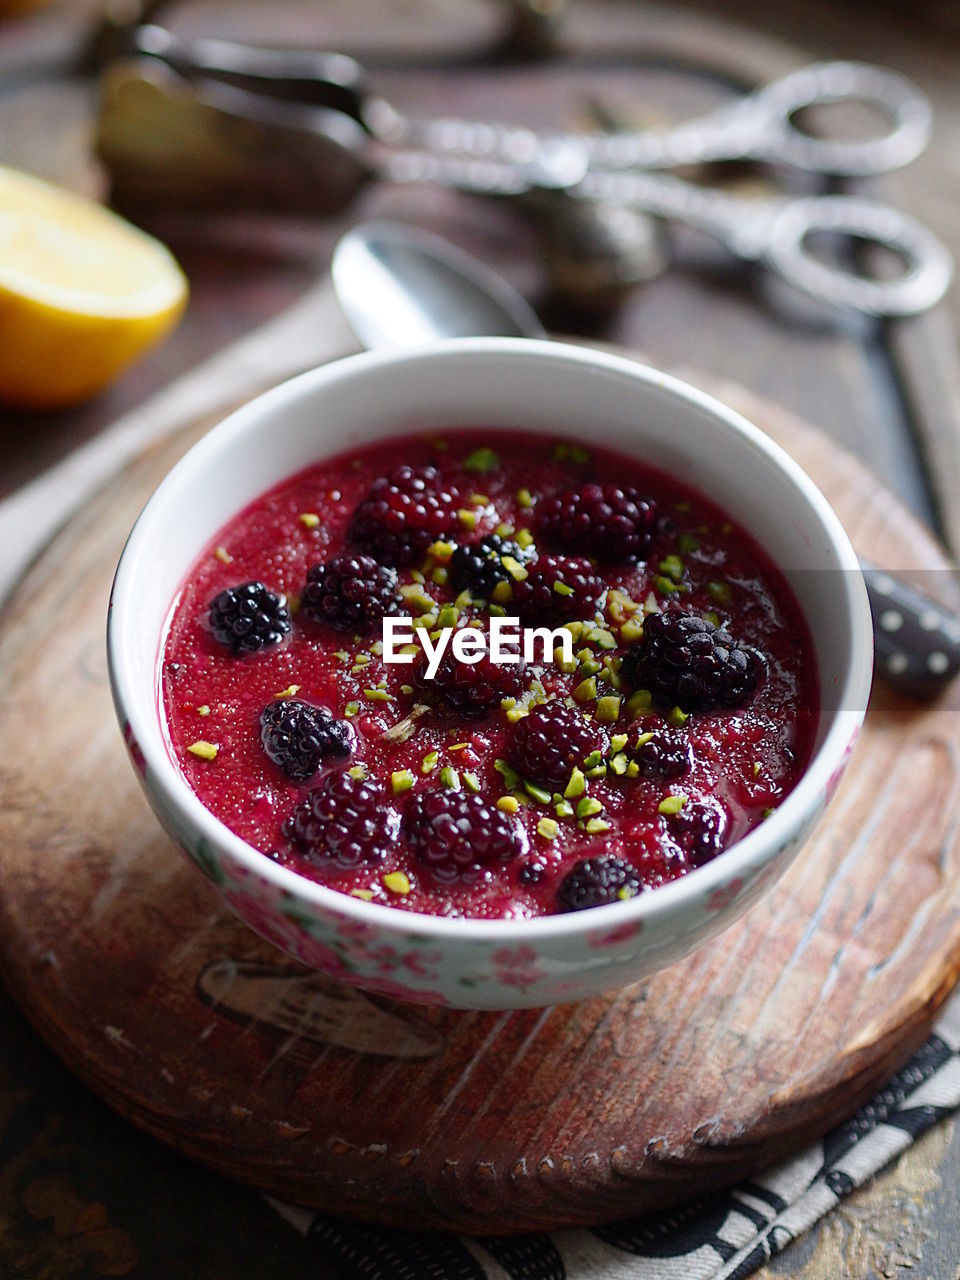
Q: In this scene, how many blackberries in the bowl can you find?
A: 15